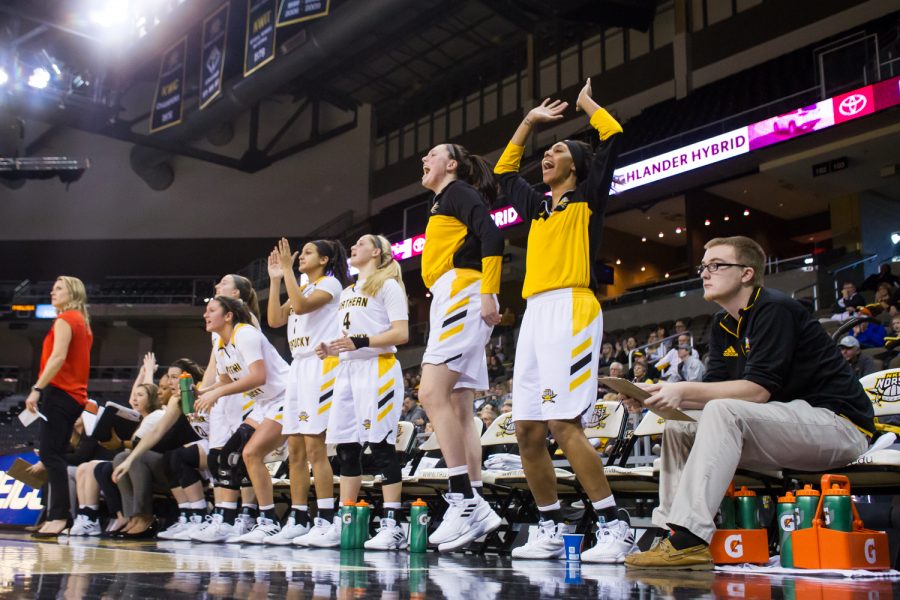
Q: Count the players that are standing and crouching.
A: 6